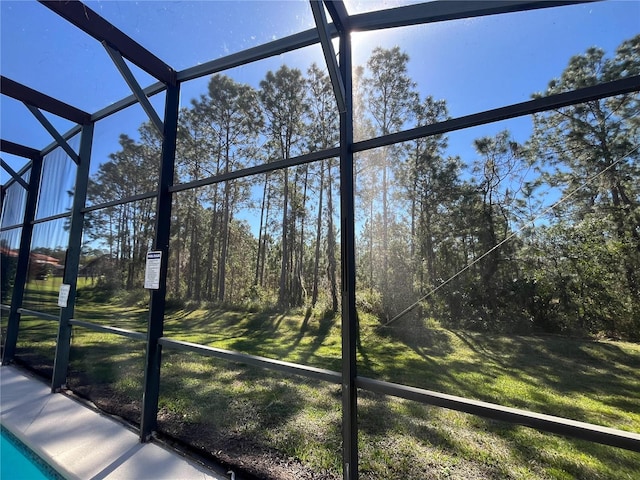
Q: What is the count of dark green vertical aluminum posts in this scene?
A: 4